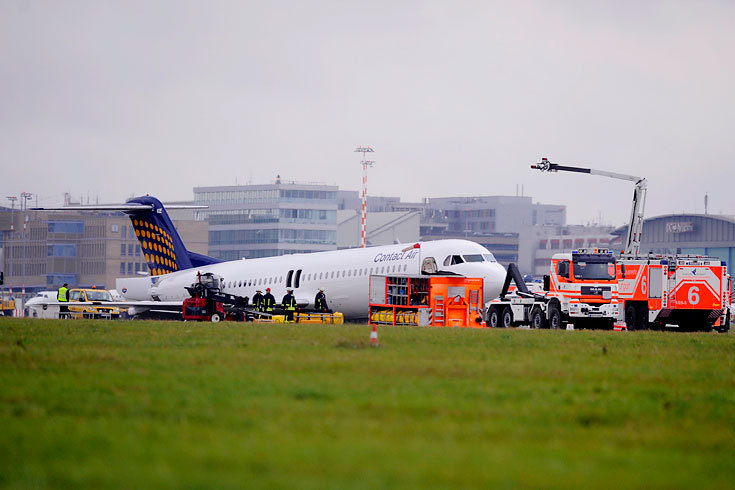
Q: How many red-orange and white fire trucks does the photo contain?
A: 2